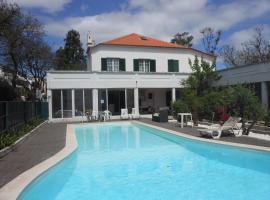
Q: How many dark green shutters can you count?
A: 6